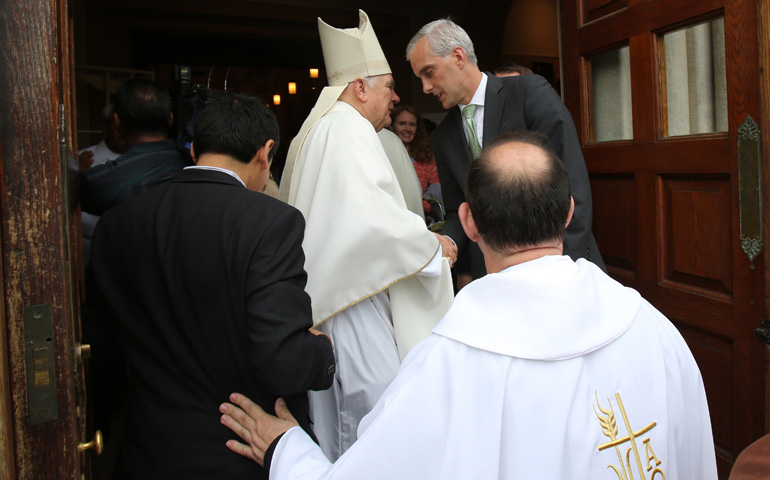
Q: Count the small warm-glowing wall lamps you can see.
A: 3